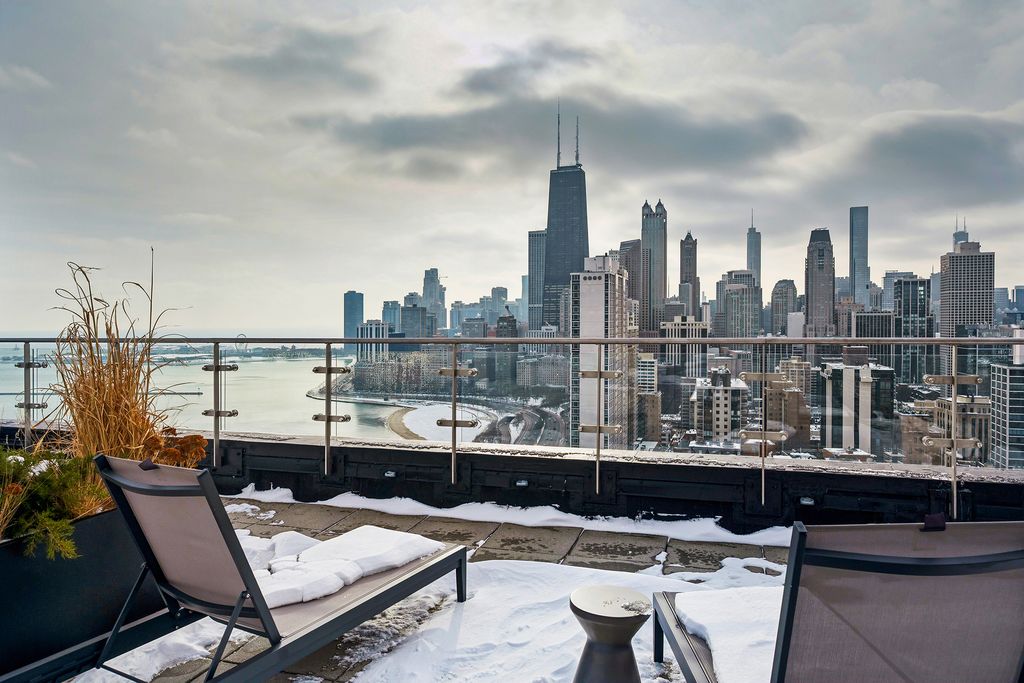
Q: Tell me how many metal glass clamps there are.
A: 14